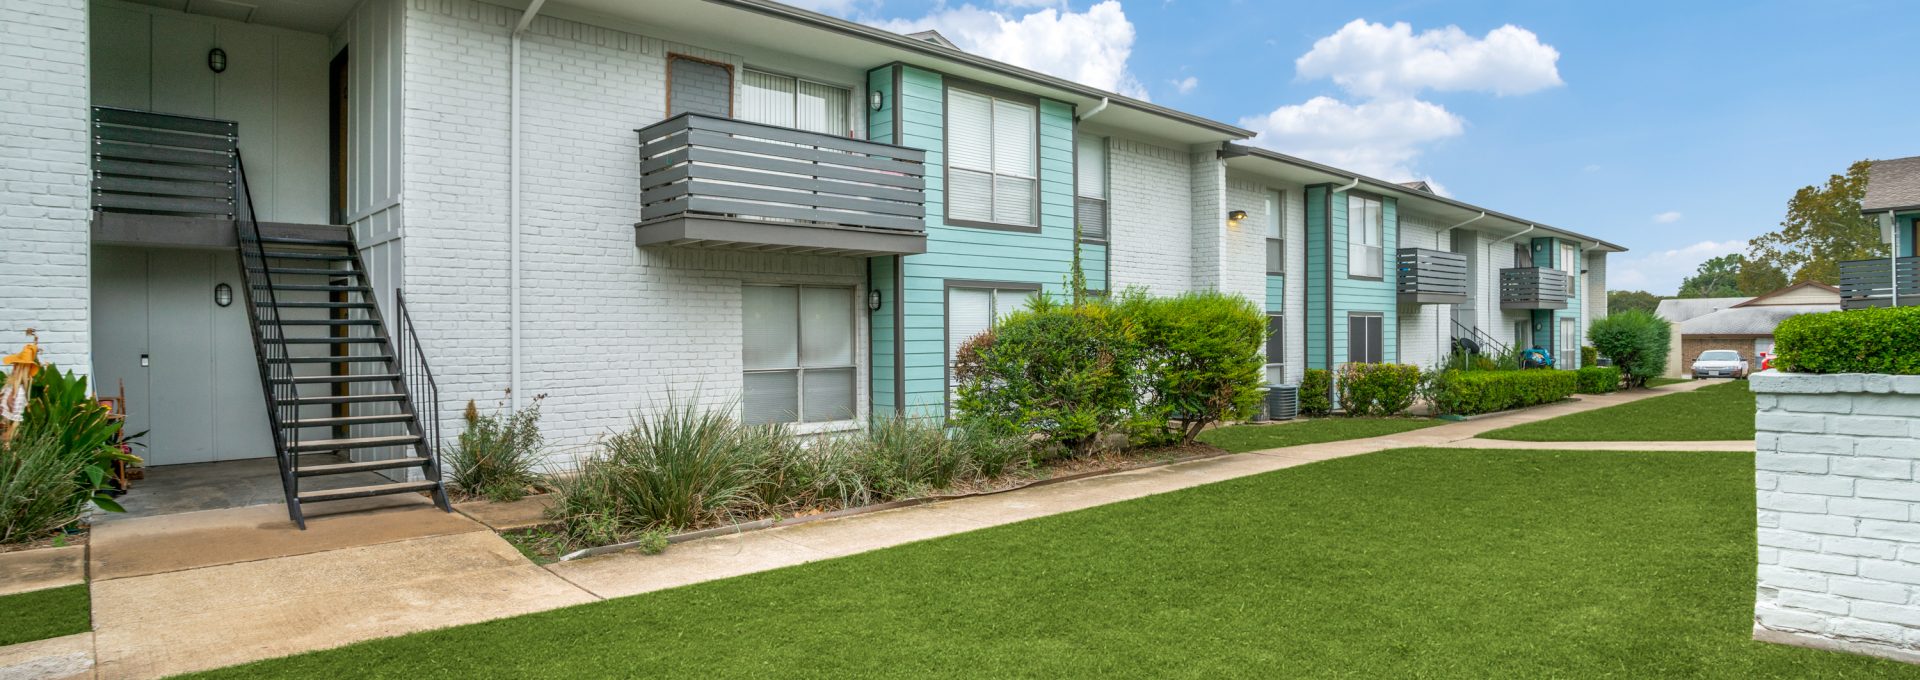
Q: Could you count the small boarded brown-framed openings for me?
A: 1